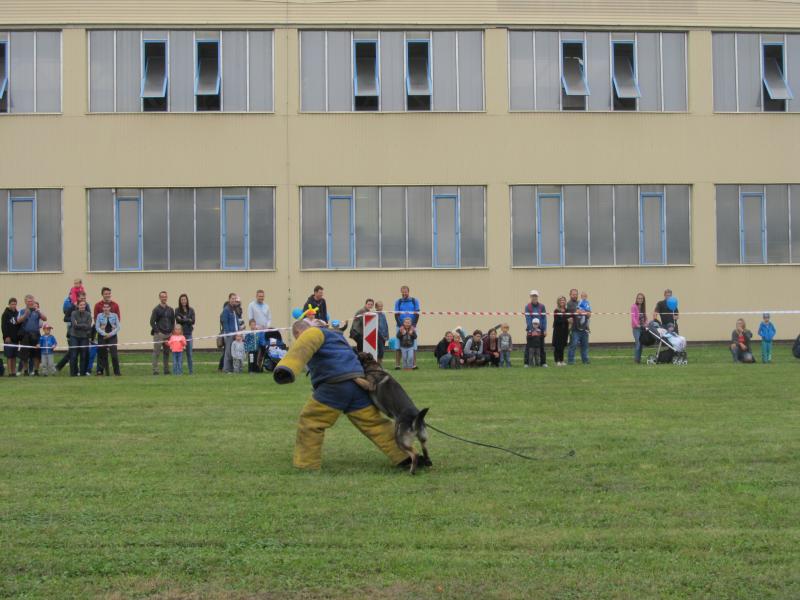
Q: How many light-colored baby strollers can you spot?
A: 1